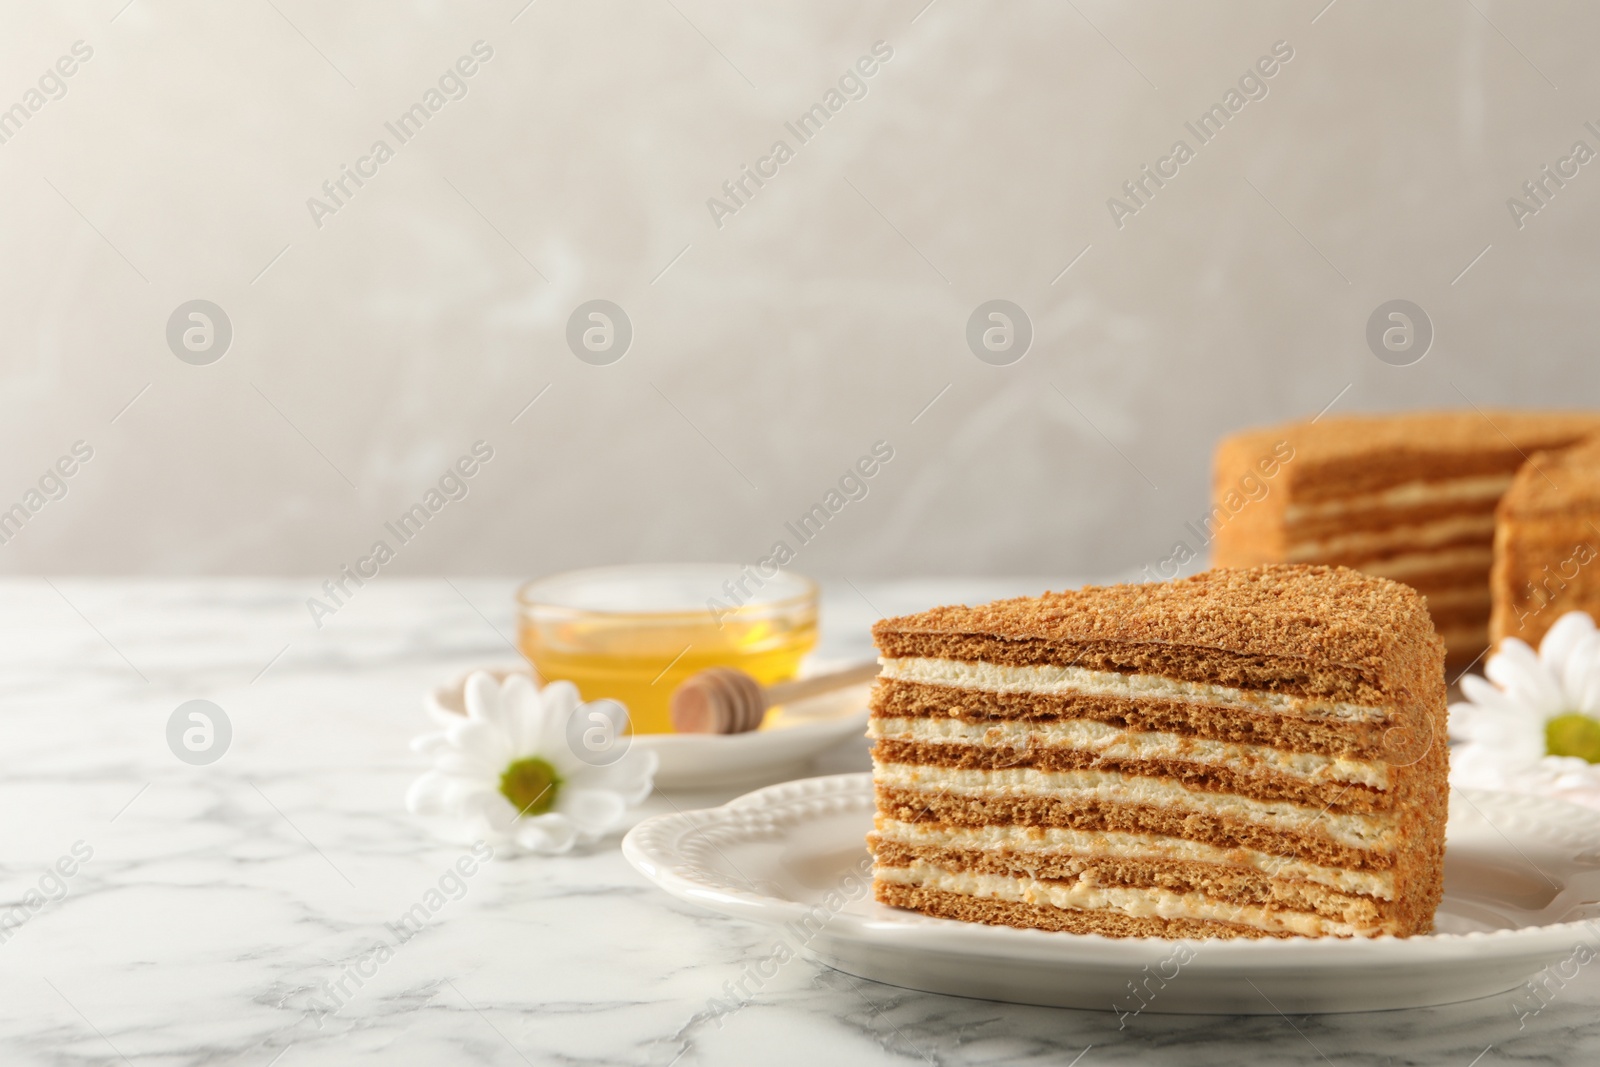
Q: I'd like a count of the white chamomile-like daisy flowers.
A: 2